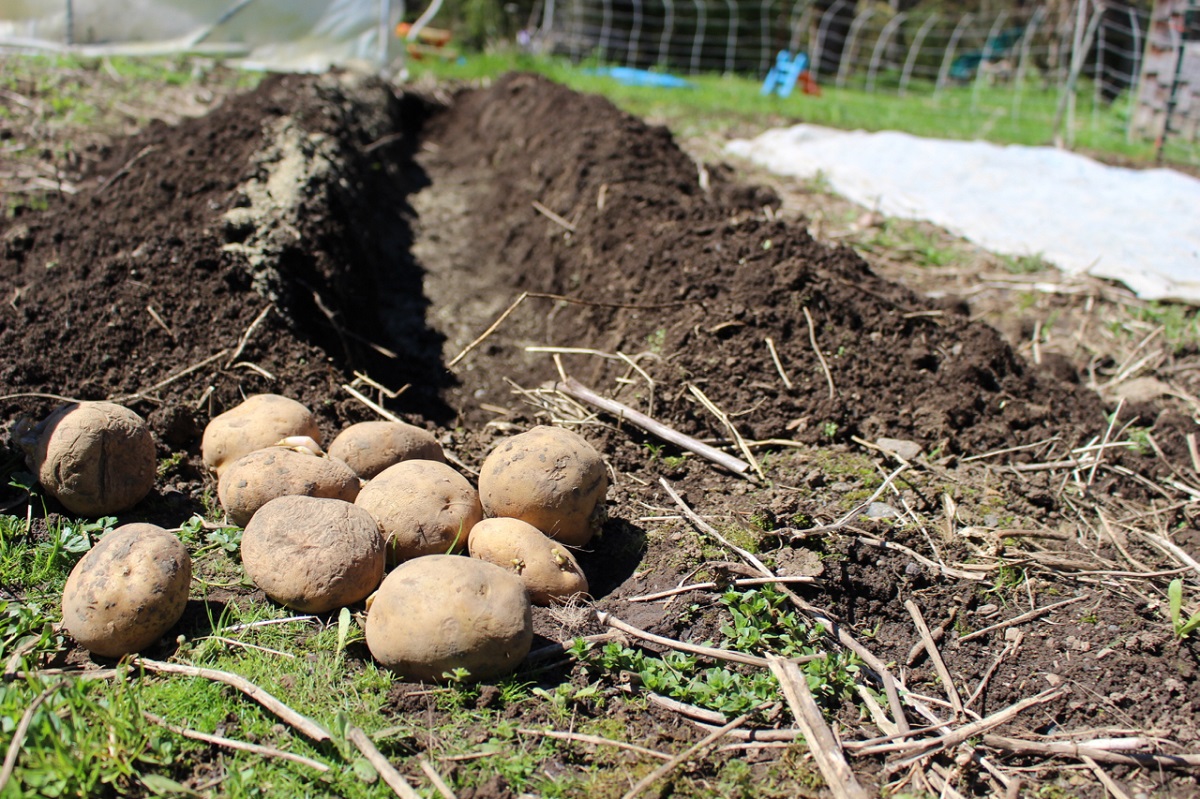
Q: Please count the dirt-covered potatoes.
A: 10